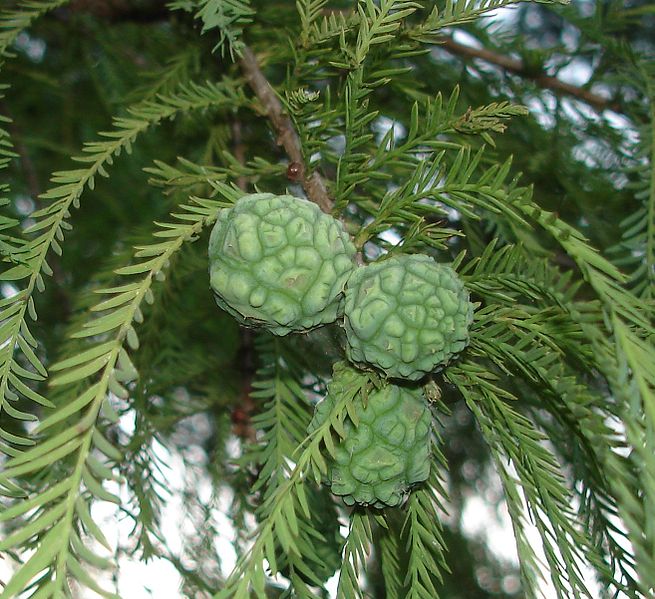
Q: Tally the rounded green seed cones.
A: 3